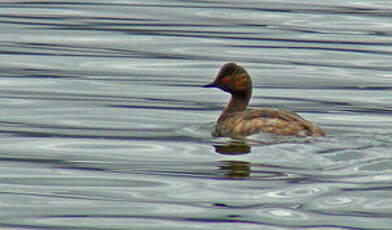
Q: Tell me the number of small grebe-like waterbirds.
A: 1